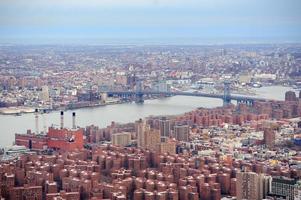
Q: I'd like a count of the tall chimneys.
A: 4